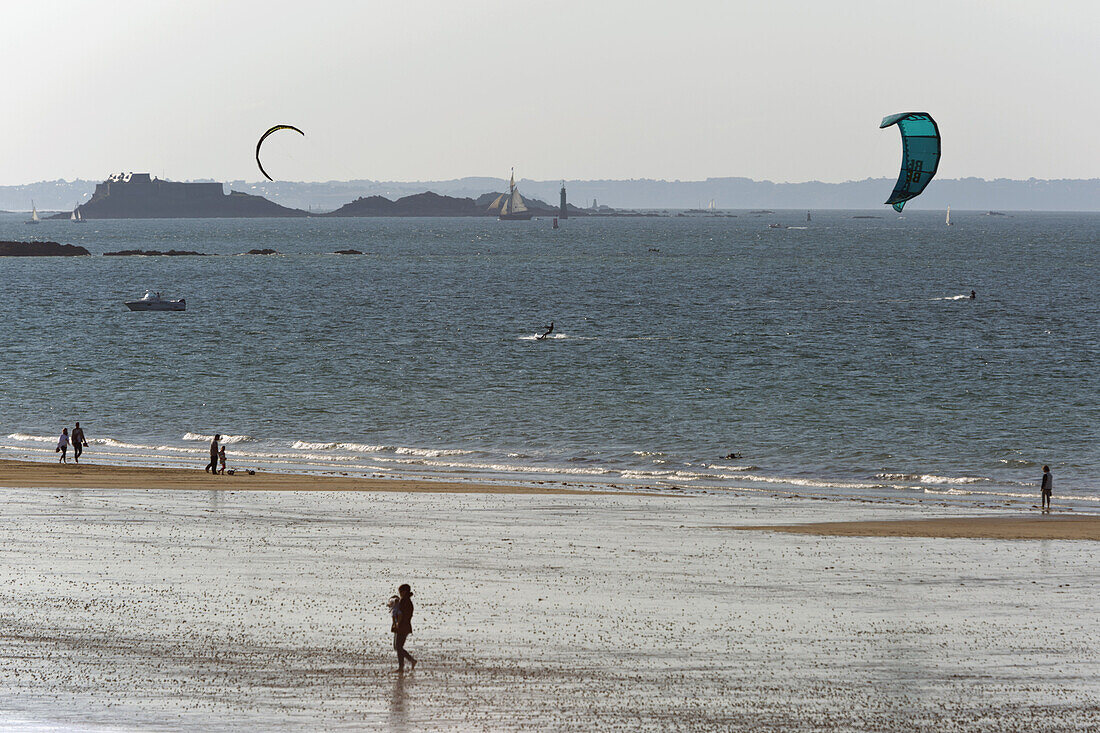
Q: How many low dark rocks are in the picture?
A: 4